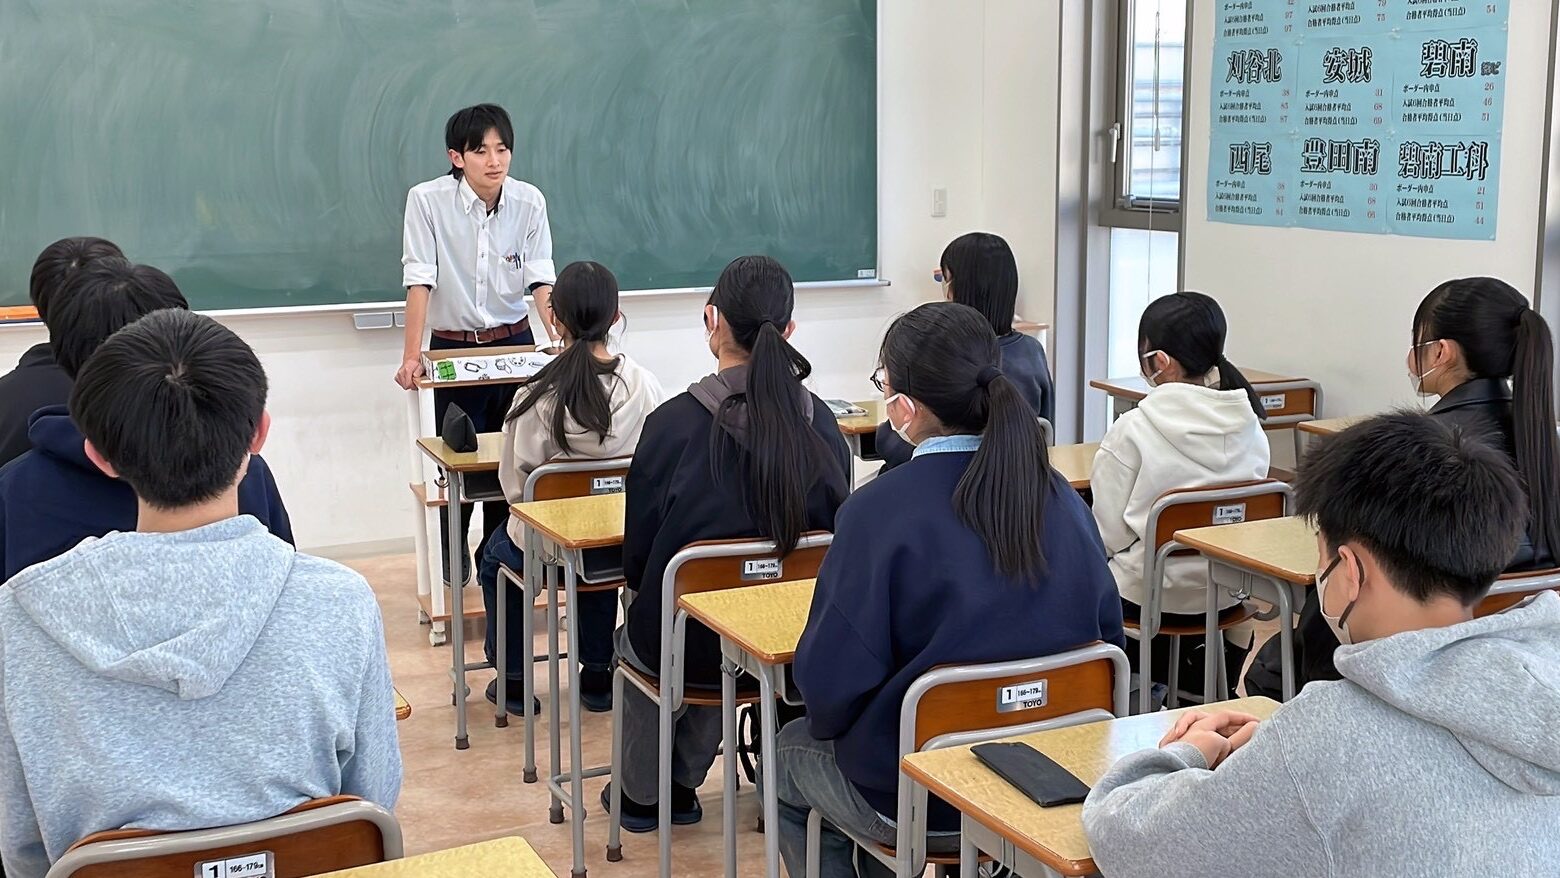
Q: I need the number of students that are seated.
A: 10